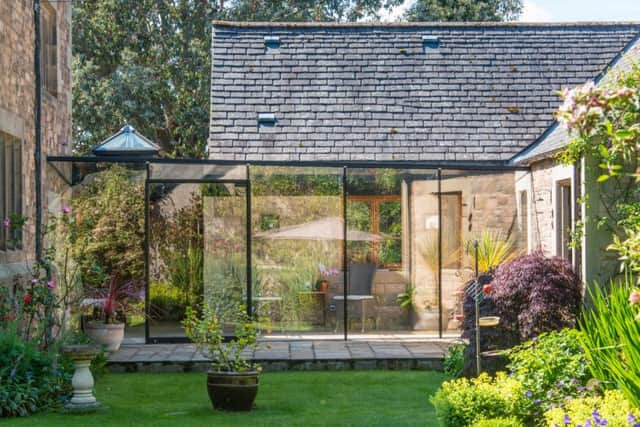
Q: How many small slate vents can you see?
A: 3